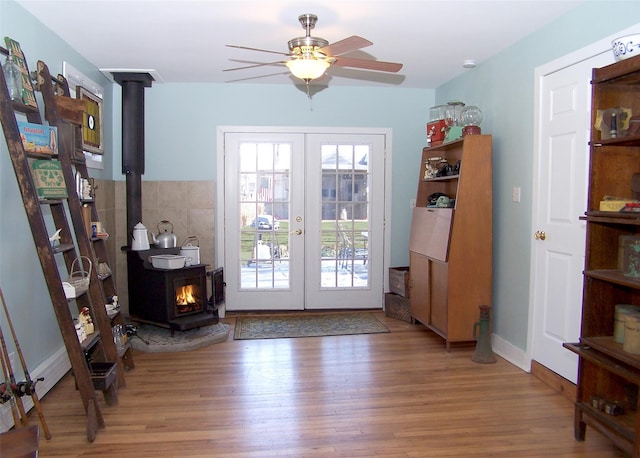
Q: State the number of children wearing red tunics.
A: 0